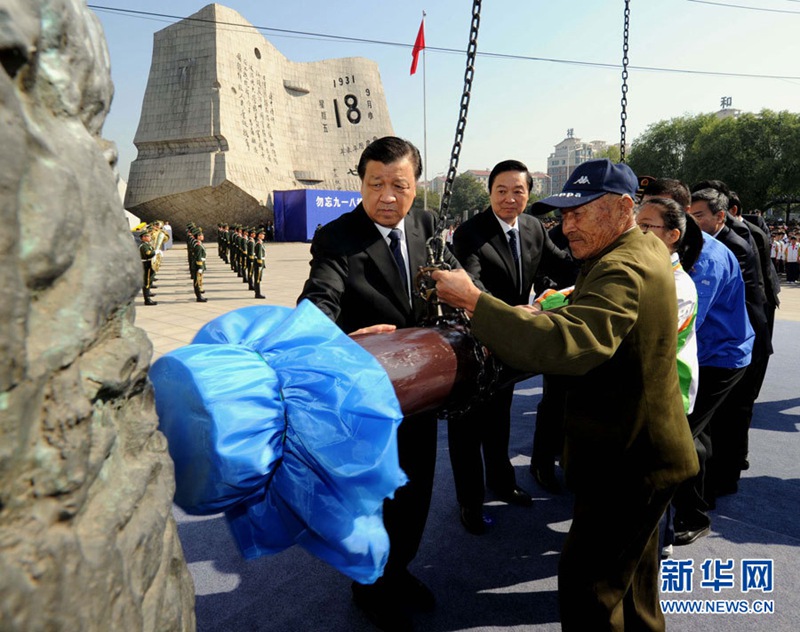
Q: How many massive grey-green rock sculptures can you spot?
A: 1